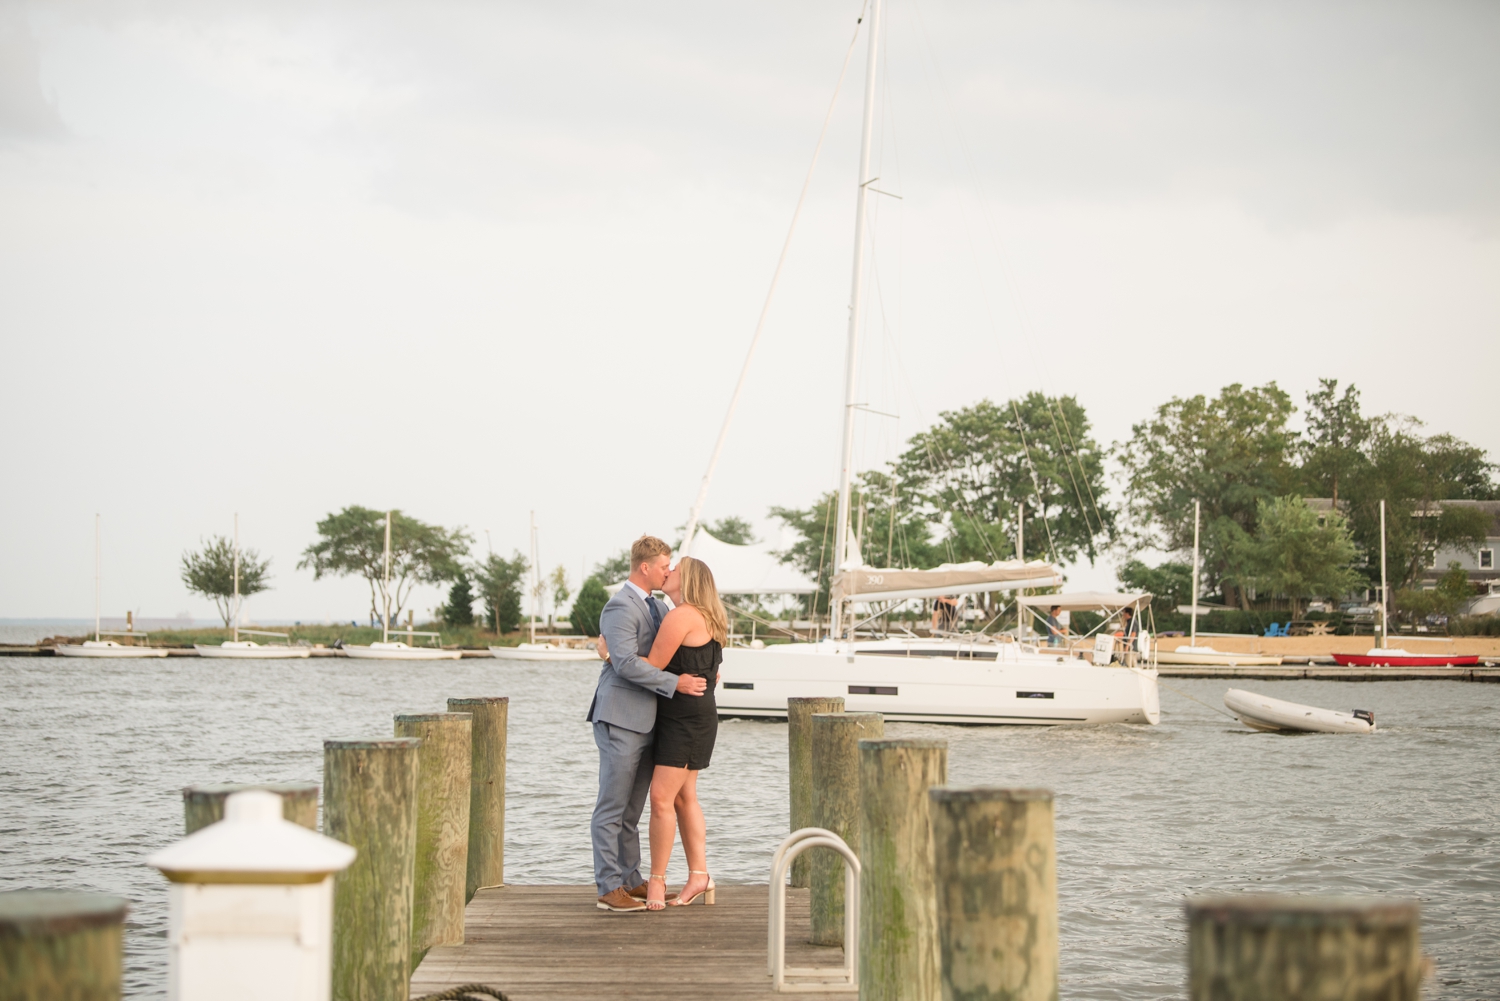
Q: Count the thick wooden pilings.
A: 10